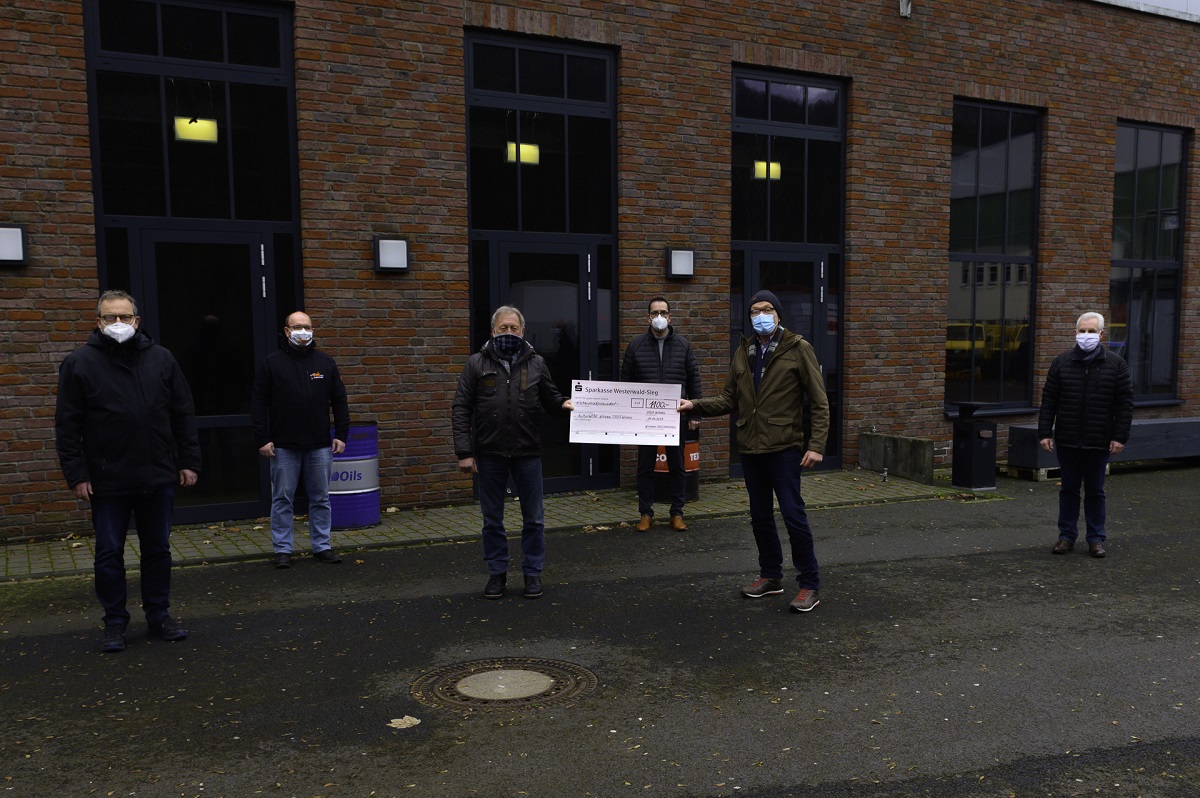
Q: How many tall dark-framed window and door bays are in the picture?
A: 5